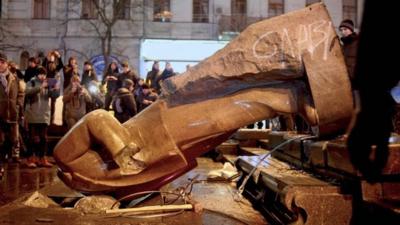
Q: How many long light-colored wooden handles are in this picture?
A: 1